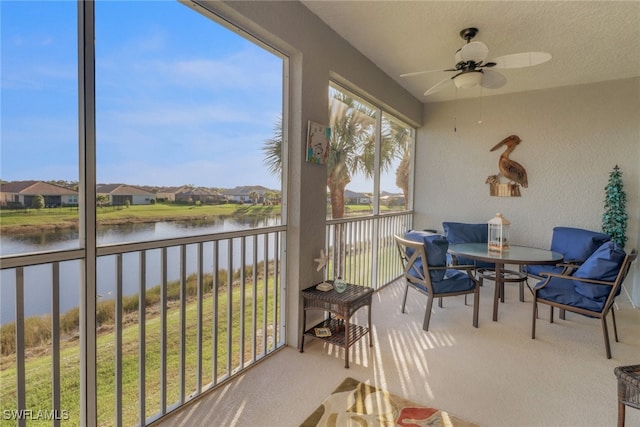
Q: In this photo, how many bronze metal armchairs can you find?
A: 4